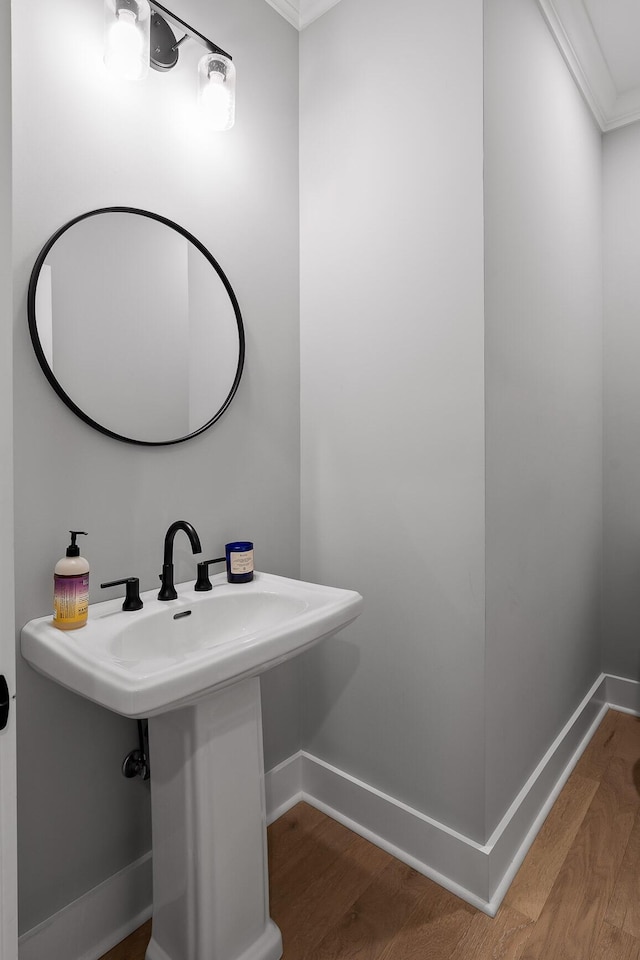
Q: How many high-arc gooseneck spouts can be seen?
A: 1